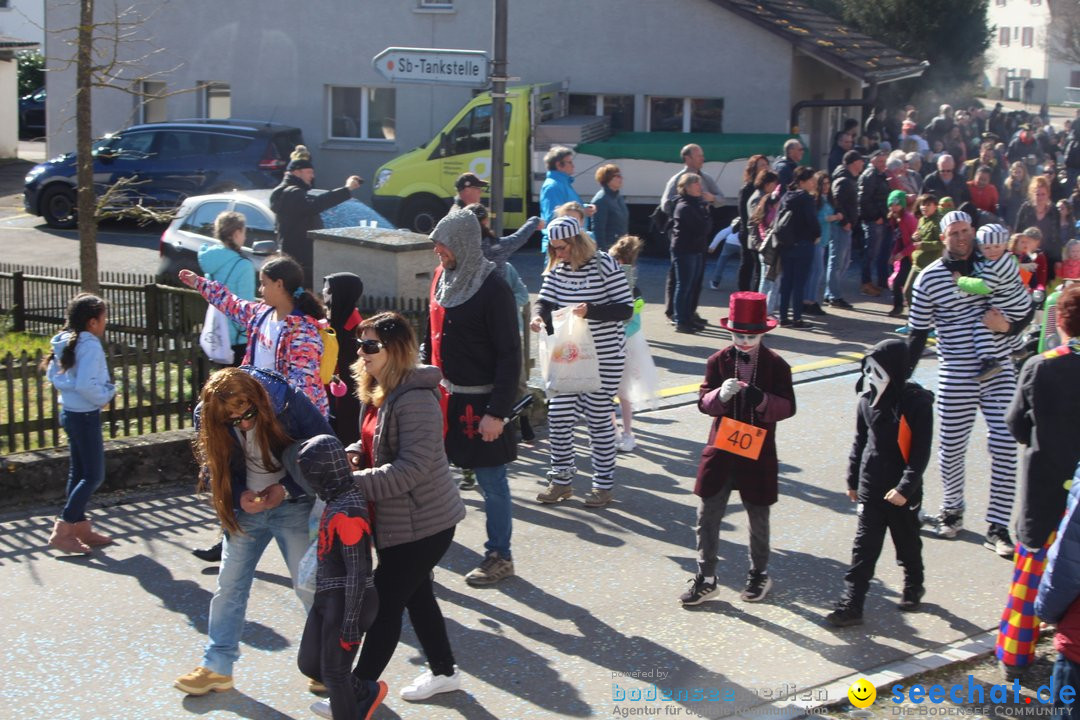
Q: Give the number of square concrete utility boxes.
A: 1